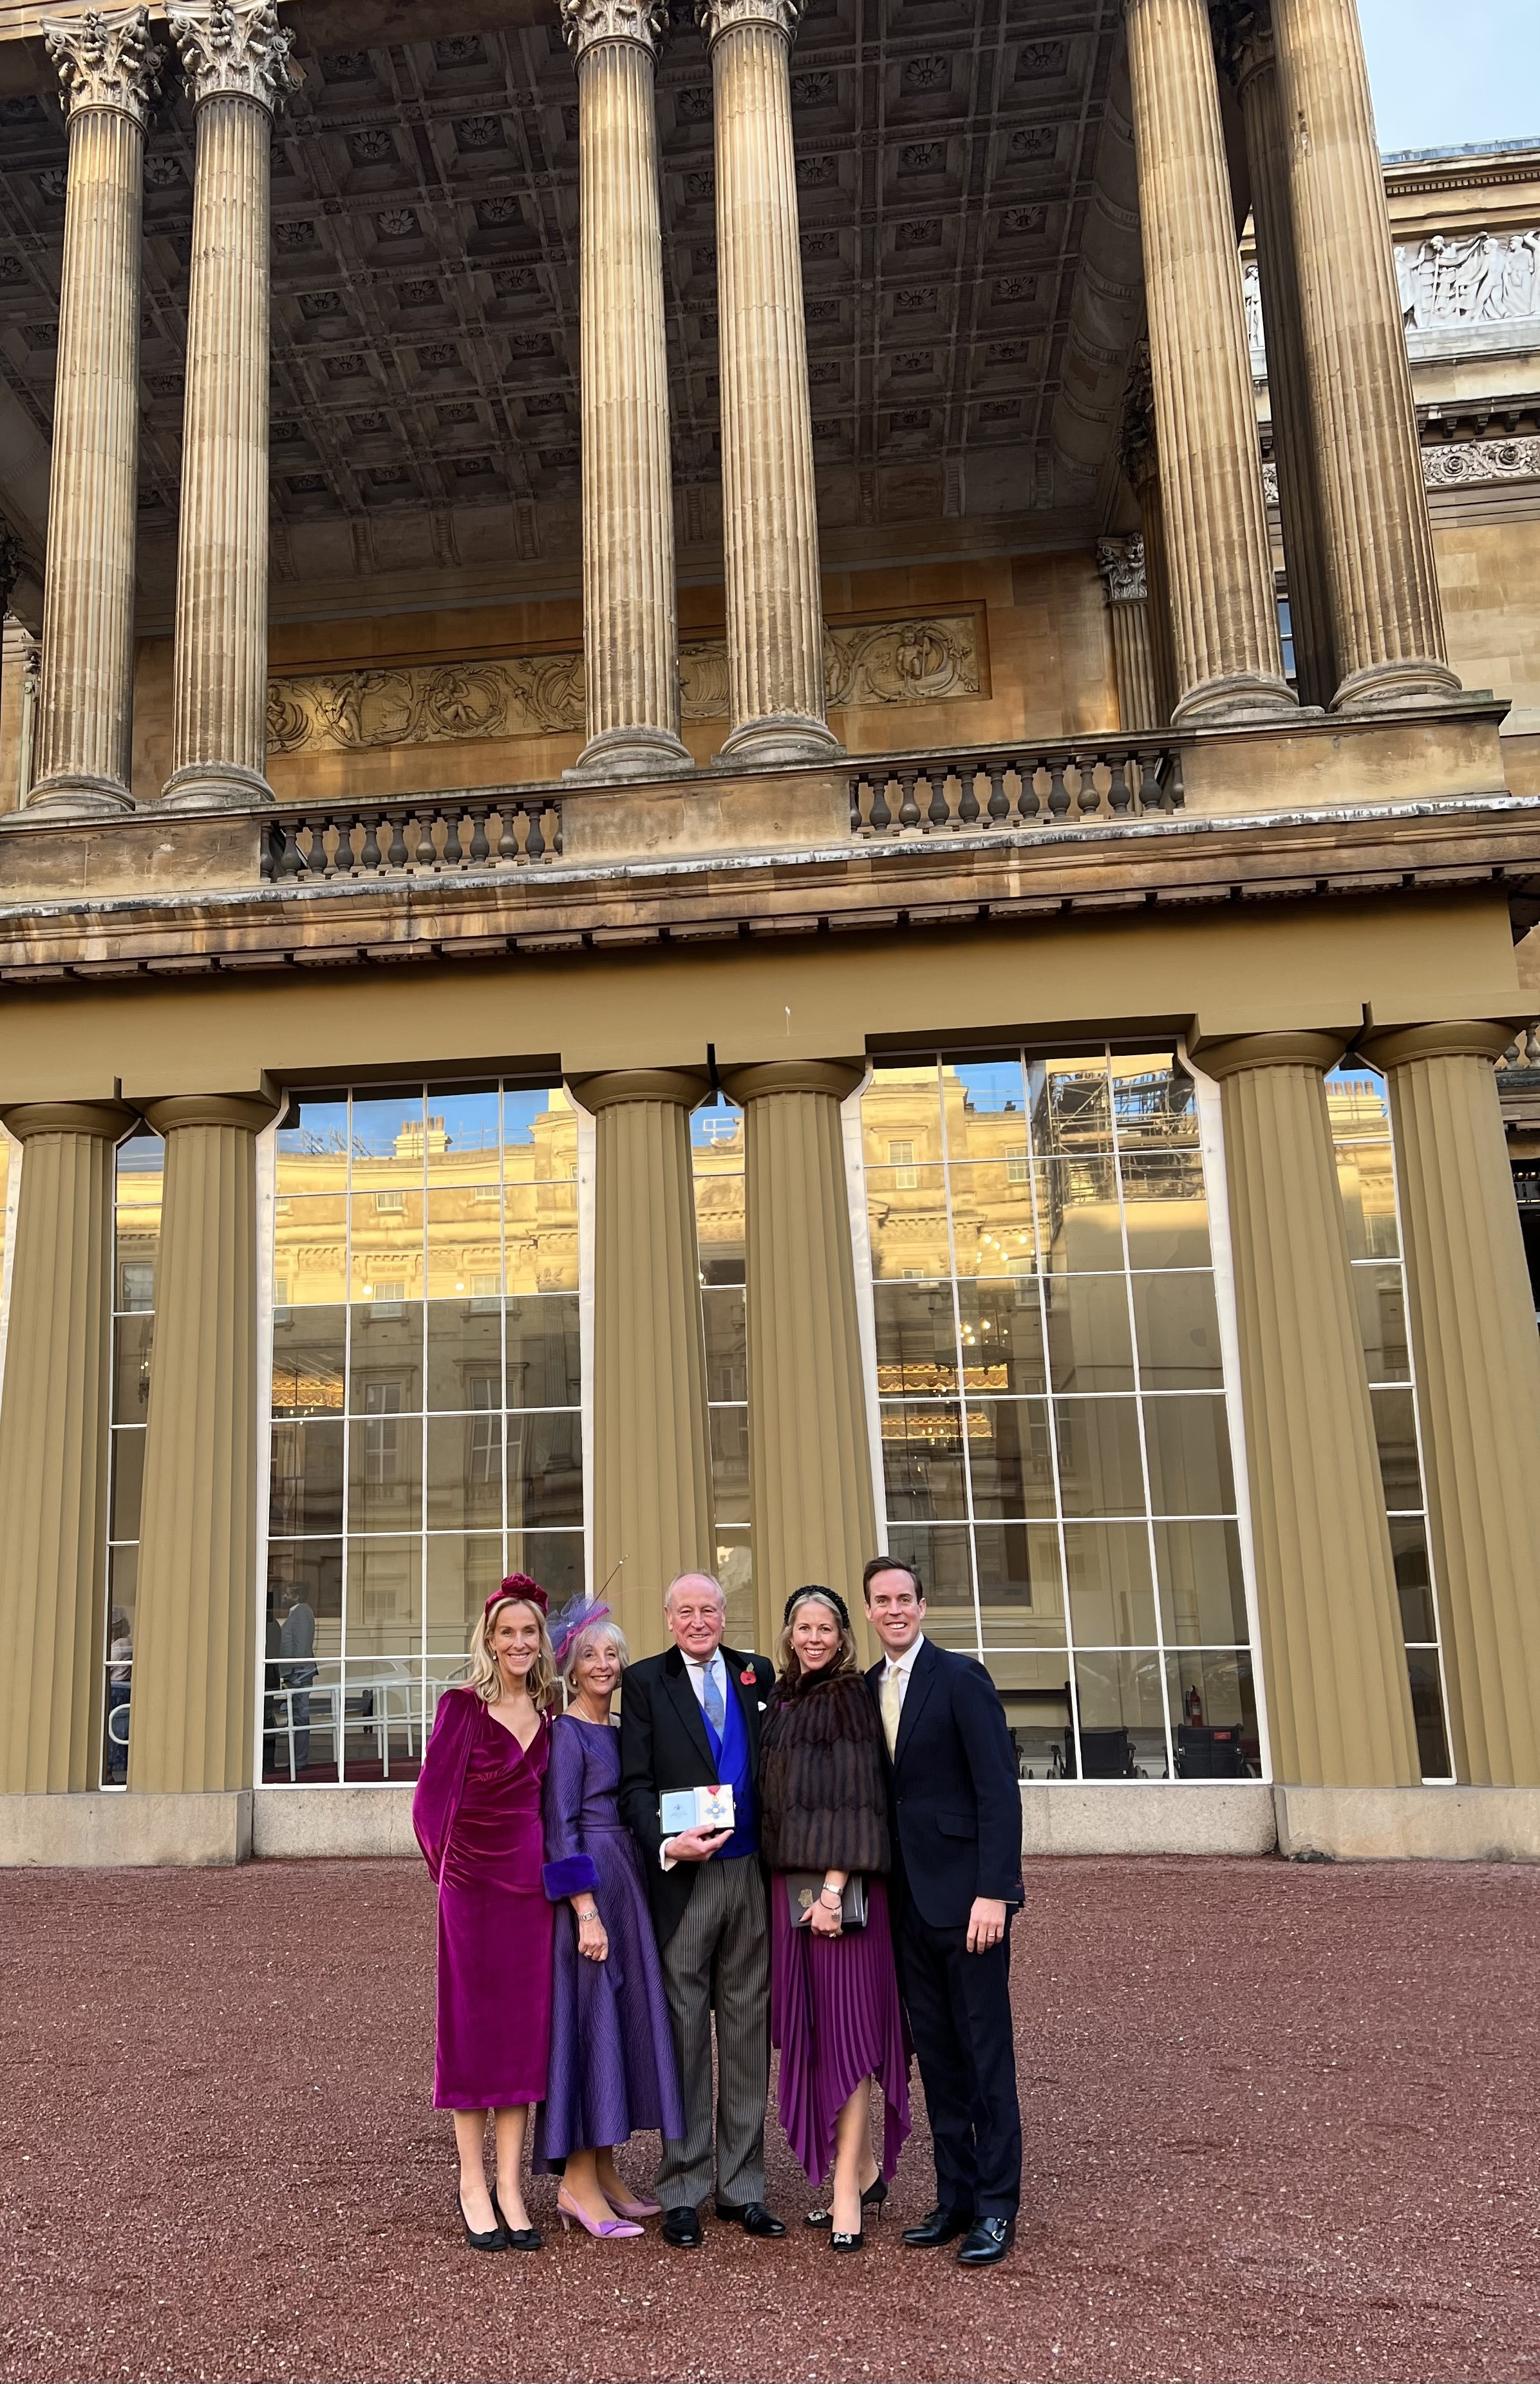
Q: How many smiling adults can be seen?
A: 5